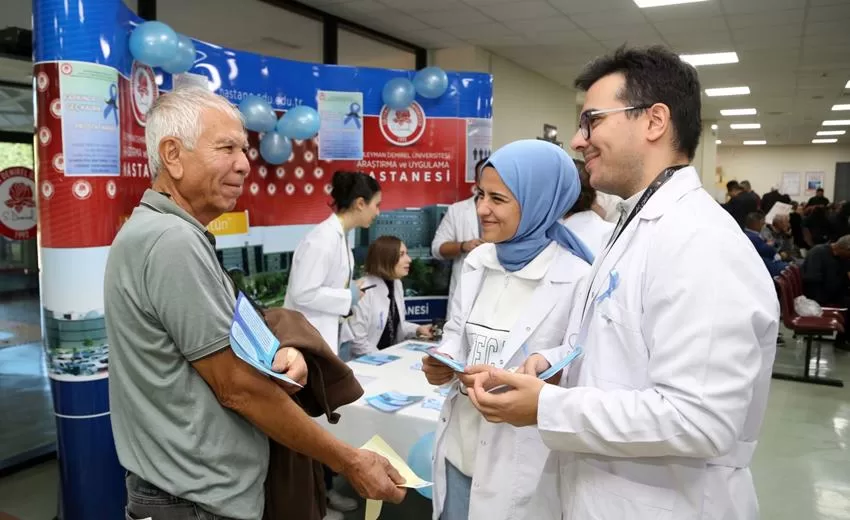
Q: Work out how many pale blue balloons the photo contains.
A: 8